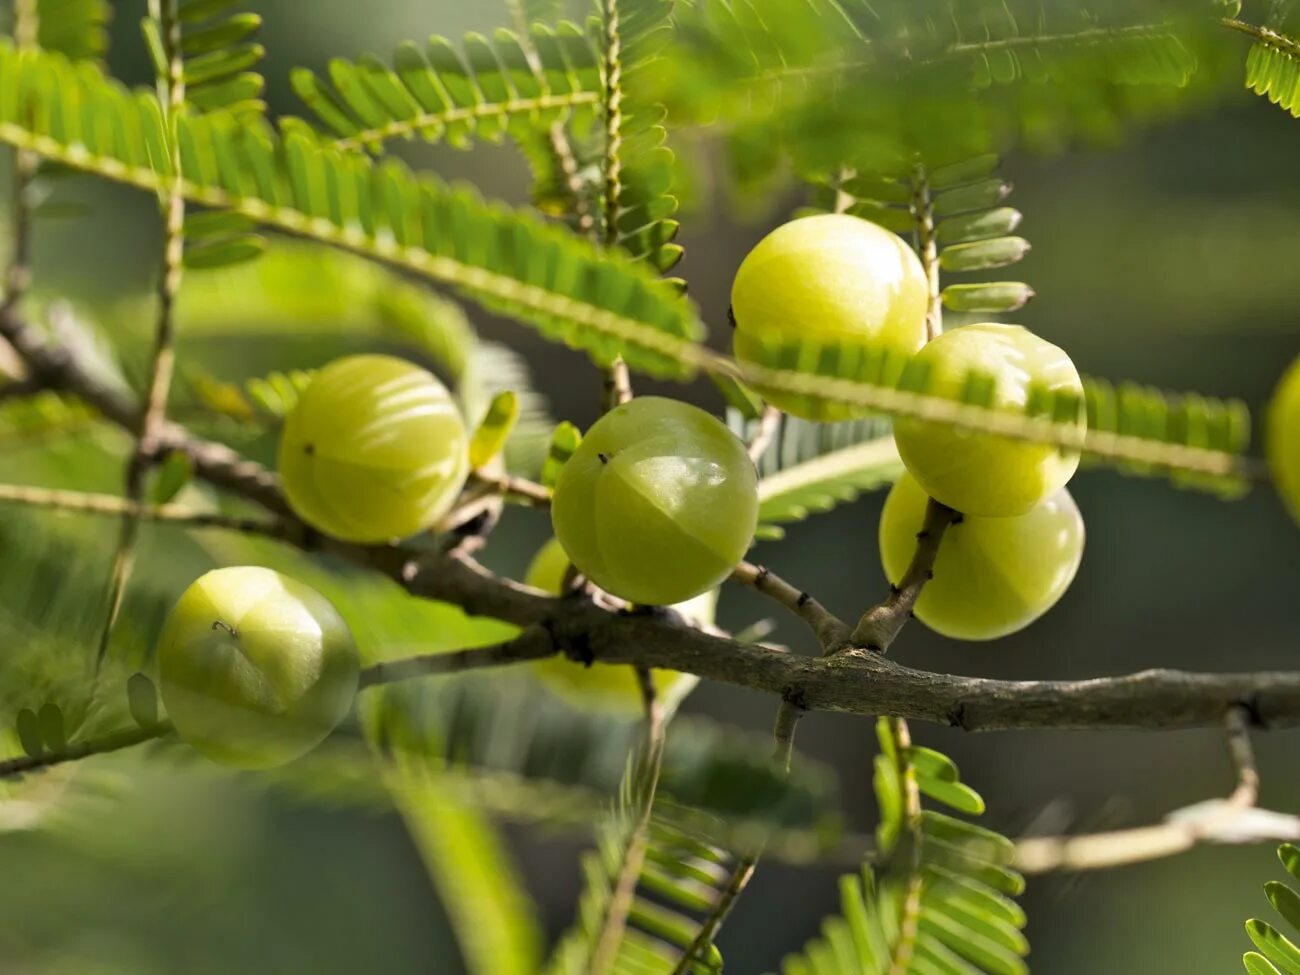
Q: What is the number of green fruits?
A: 8